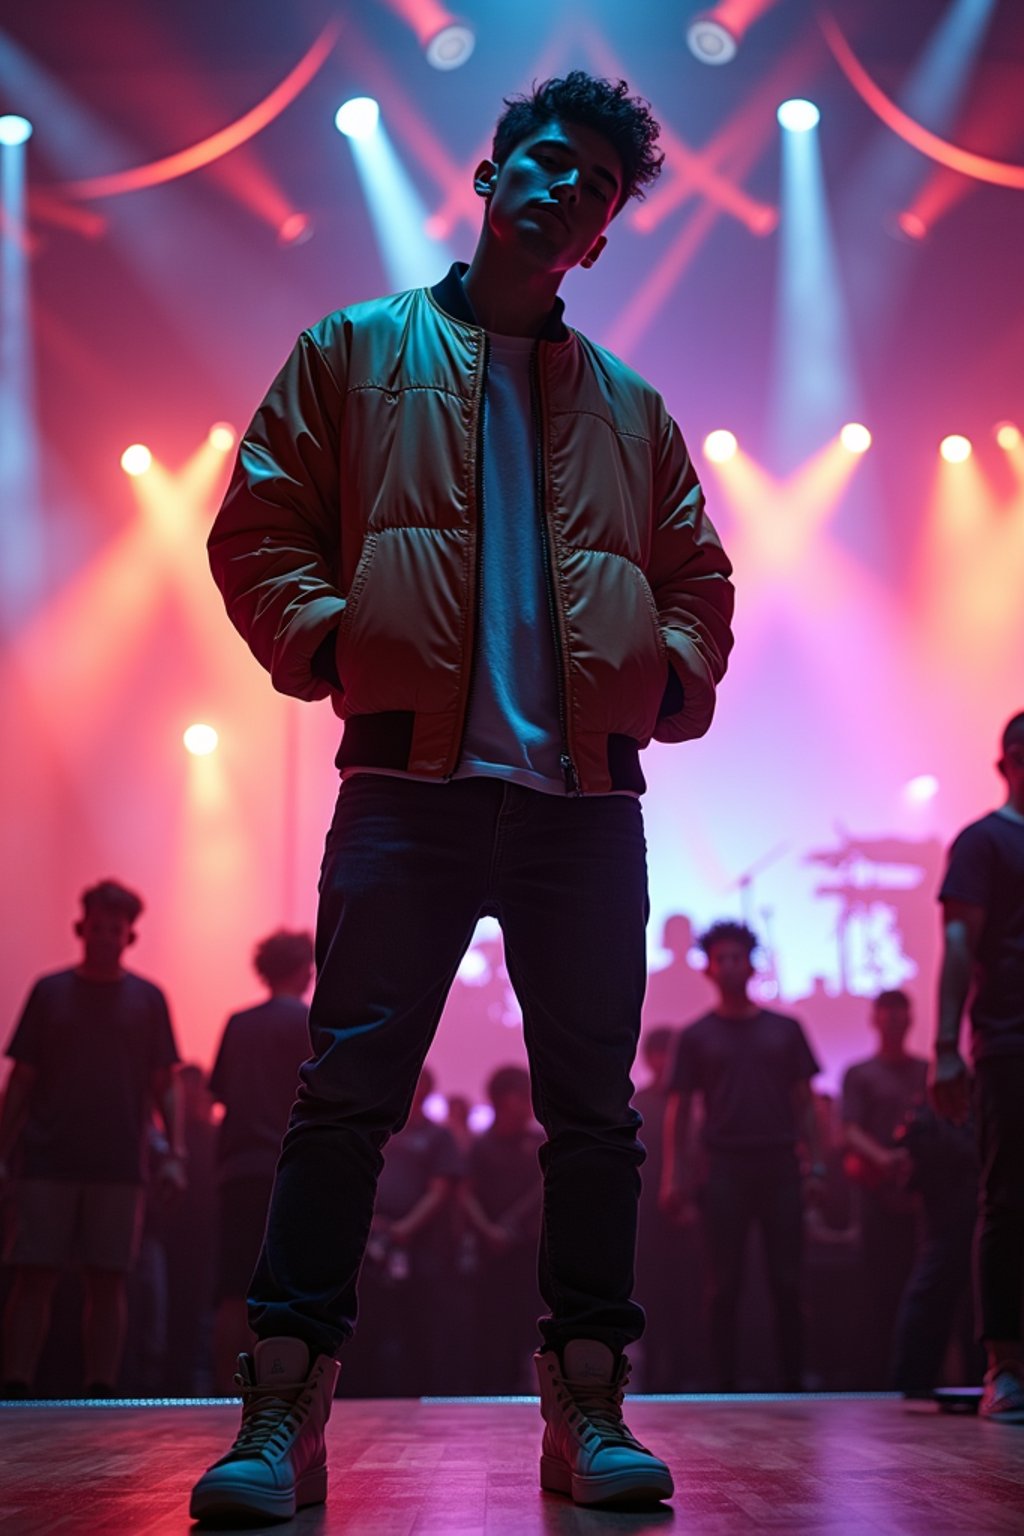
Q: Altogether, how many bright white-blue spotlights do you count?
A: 3